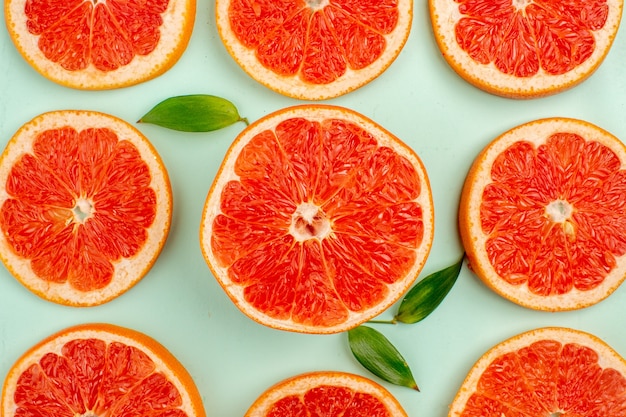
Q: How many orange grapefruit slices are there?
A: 9